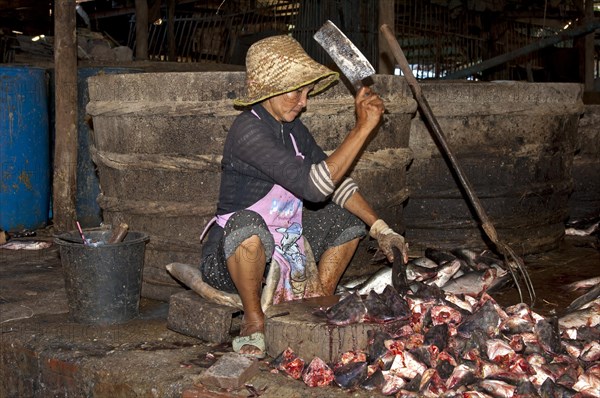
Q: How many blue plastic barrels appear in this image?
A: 2